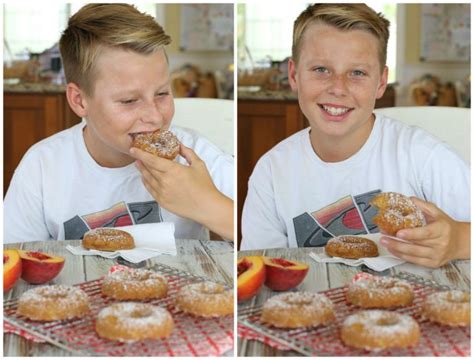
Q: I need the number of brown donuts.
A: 12